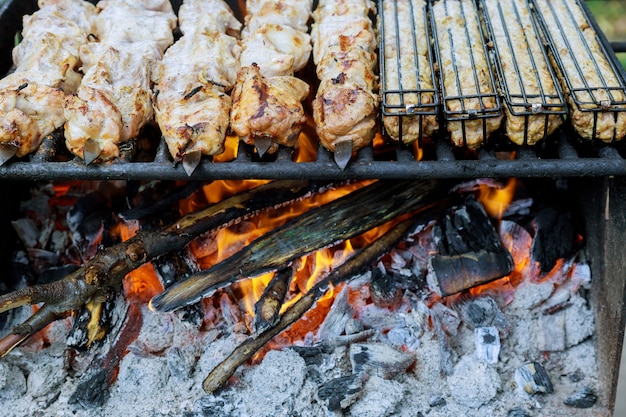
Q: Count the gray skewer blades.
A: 5